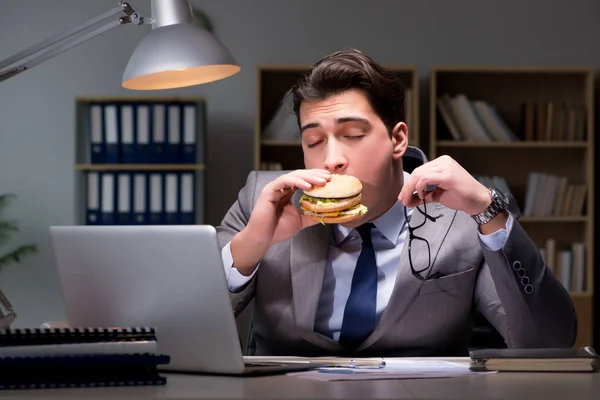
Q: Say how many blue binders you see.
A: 14